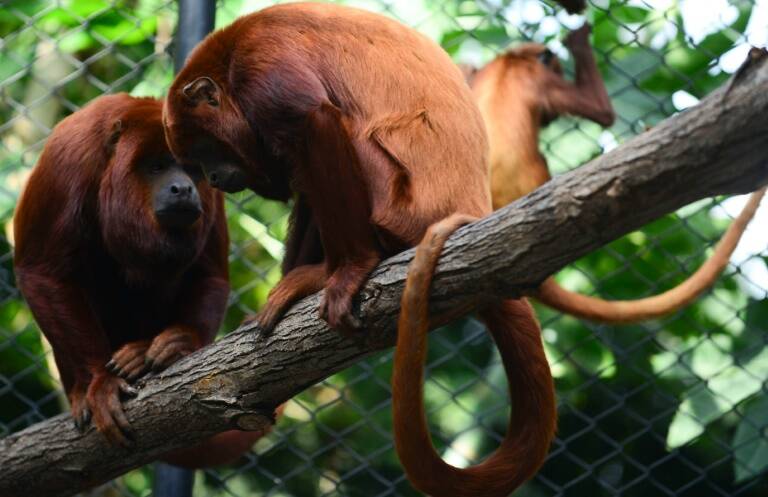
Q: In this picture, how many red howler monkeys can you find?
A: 3